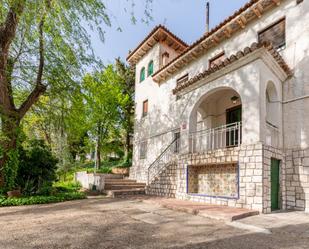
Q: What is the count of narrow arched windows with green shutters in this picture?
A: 2